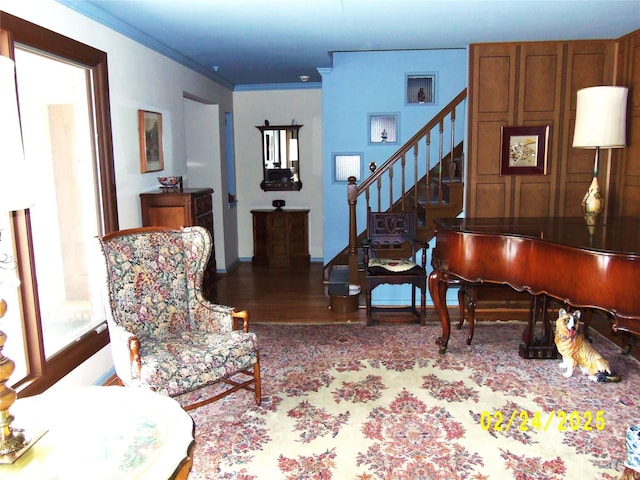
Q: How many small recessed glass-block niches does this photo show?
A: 3